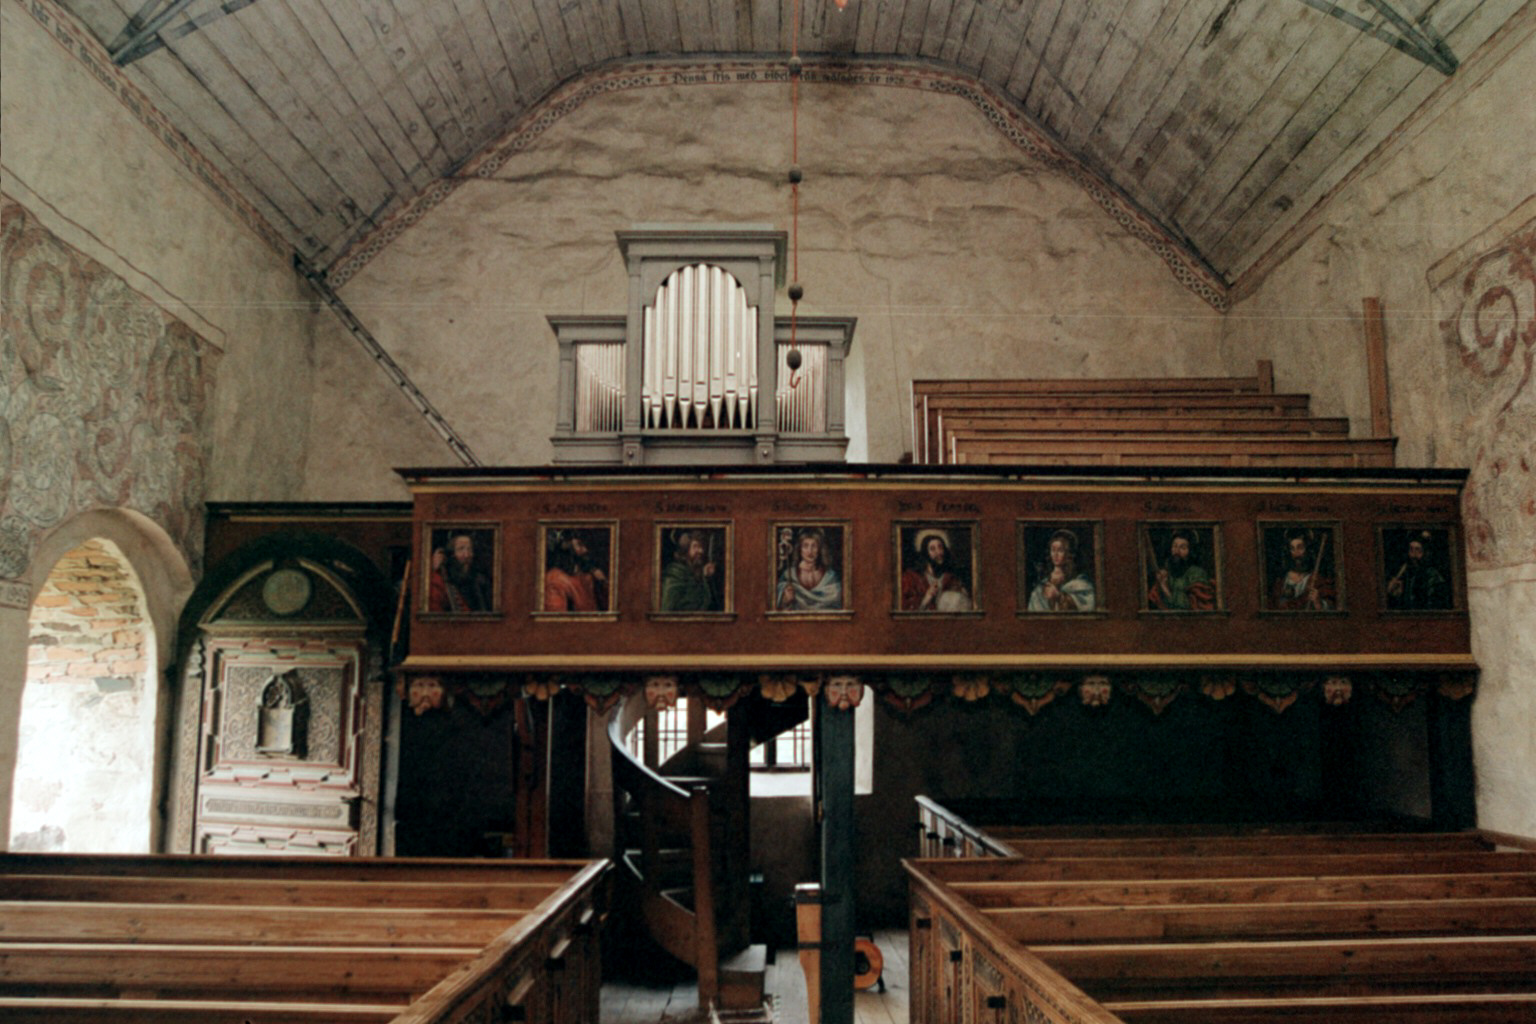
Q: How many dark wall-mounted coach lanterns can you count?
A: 0